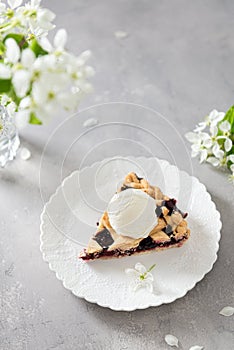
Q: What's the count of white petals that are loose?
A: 6